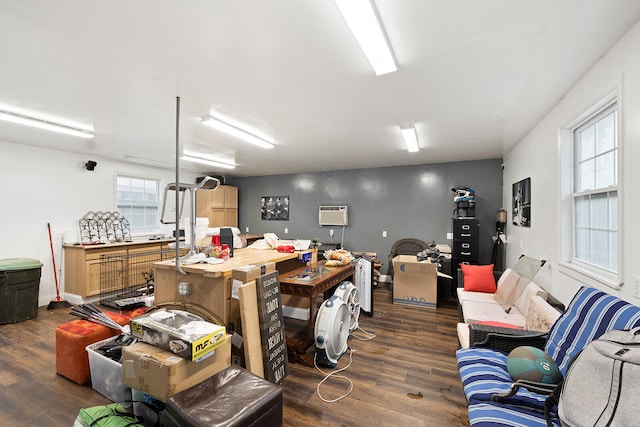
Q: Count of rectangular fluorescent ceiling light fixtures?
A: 5